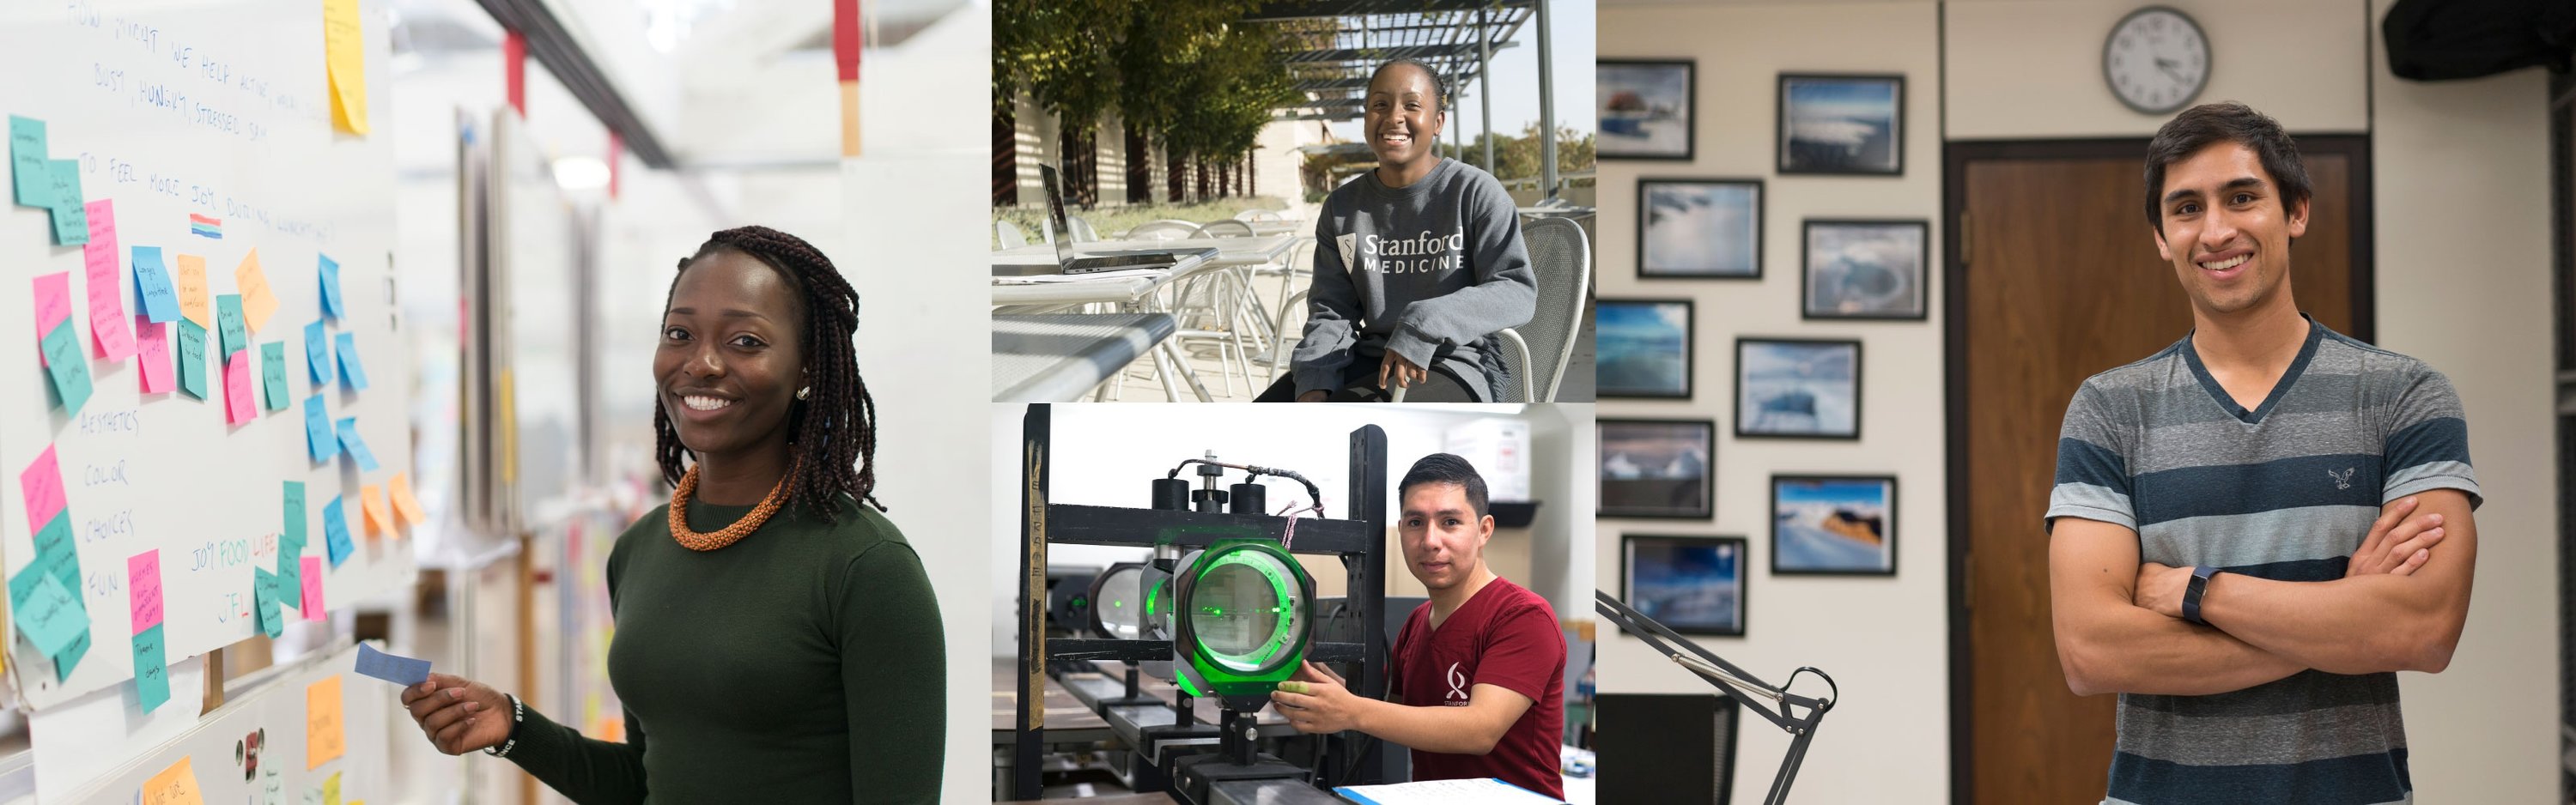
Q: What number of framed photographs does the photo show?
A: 9